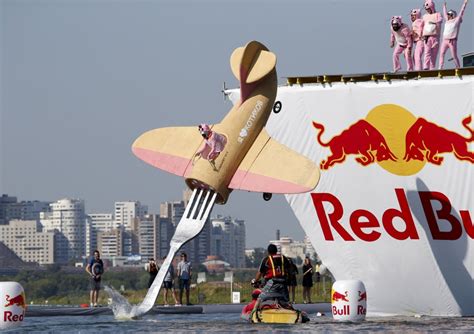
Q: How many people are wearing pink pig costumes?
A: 5